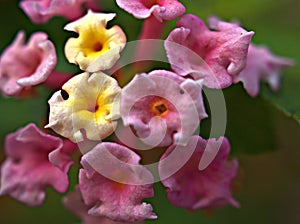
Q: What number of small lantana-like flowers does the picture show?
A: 11